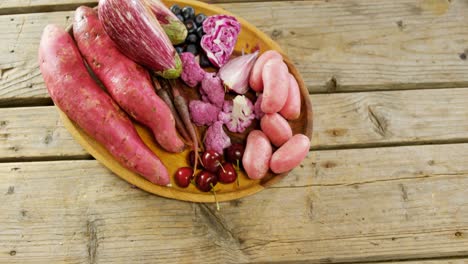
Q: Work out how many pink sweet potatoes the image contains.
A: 2